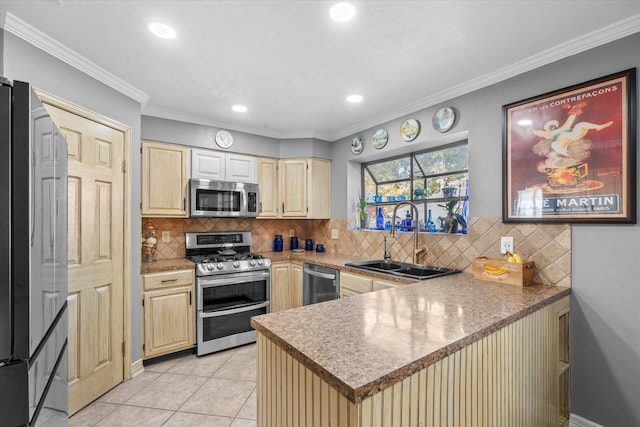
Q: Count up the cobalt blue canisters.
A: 4